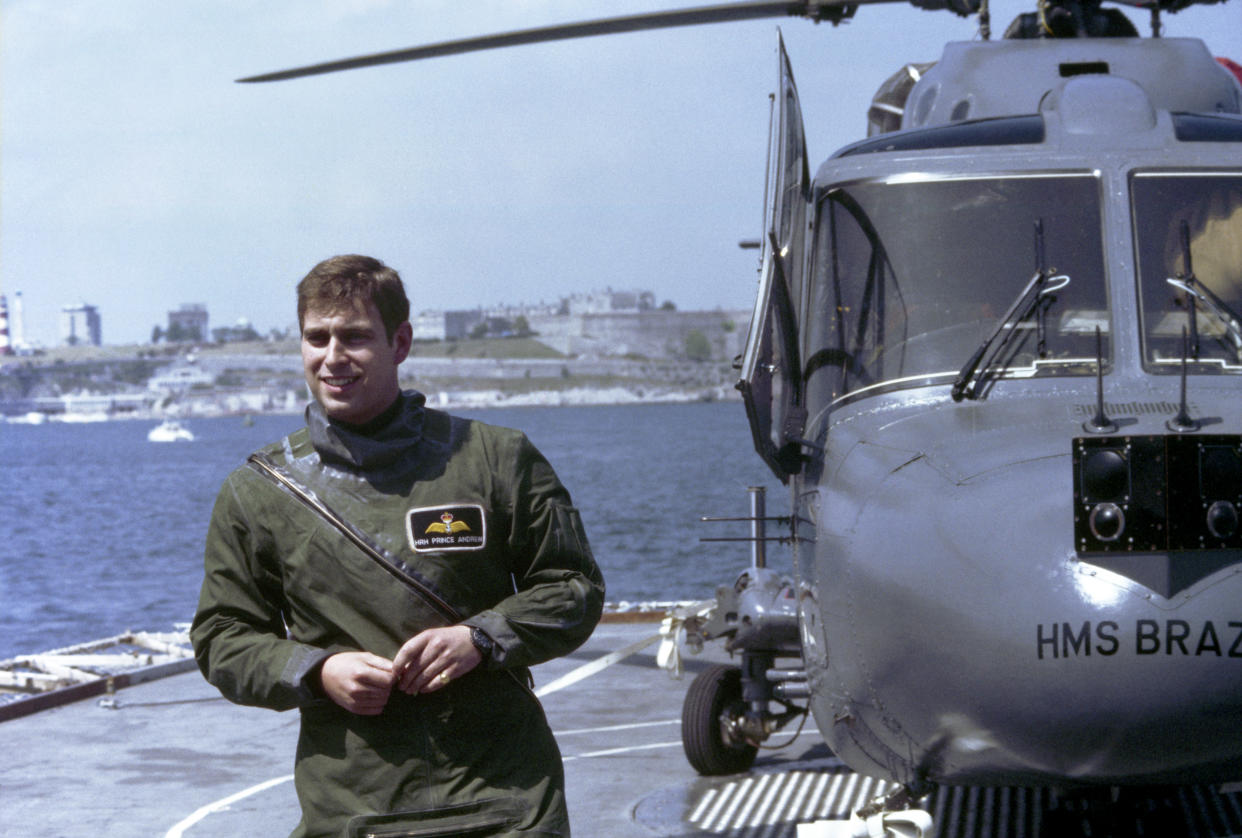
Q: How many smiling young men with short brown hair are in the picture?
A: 1